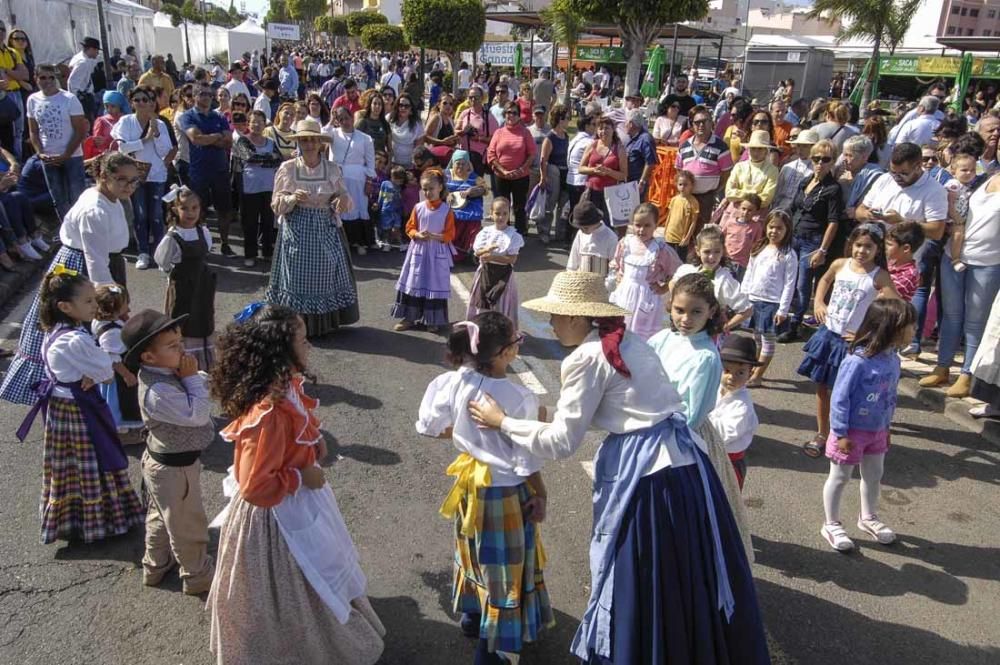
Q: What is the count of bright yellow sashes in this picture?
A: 1